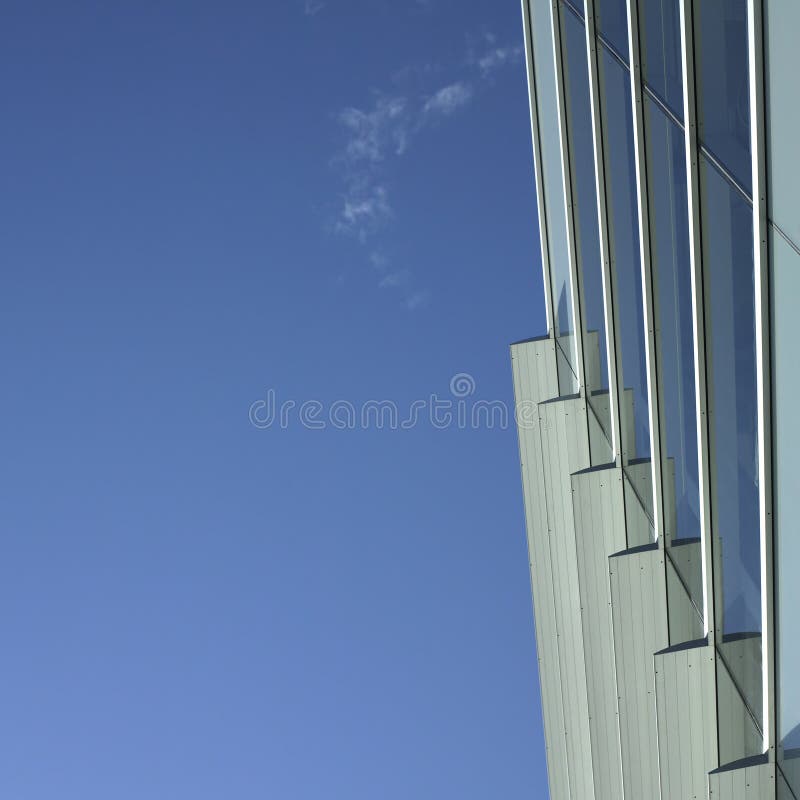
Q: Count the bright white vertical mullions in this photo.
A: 6